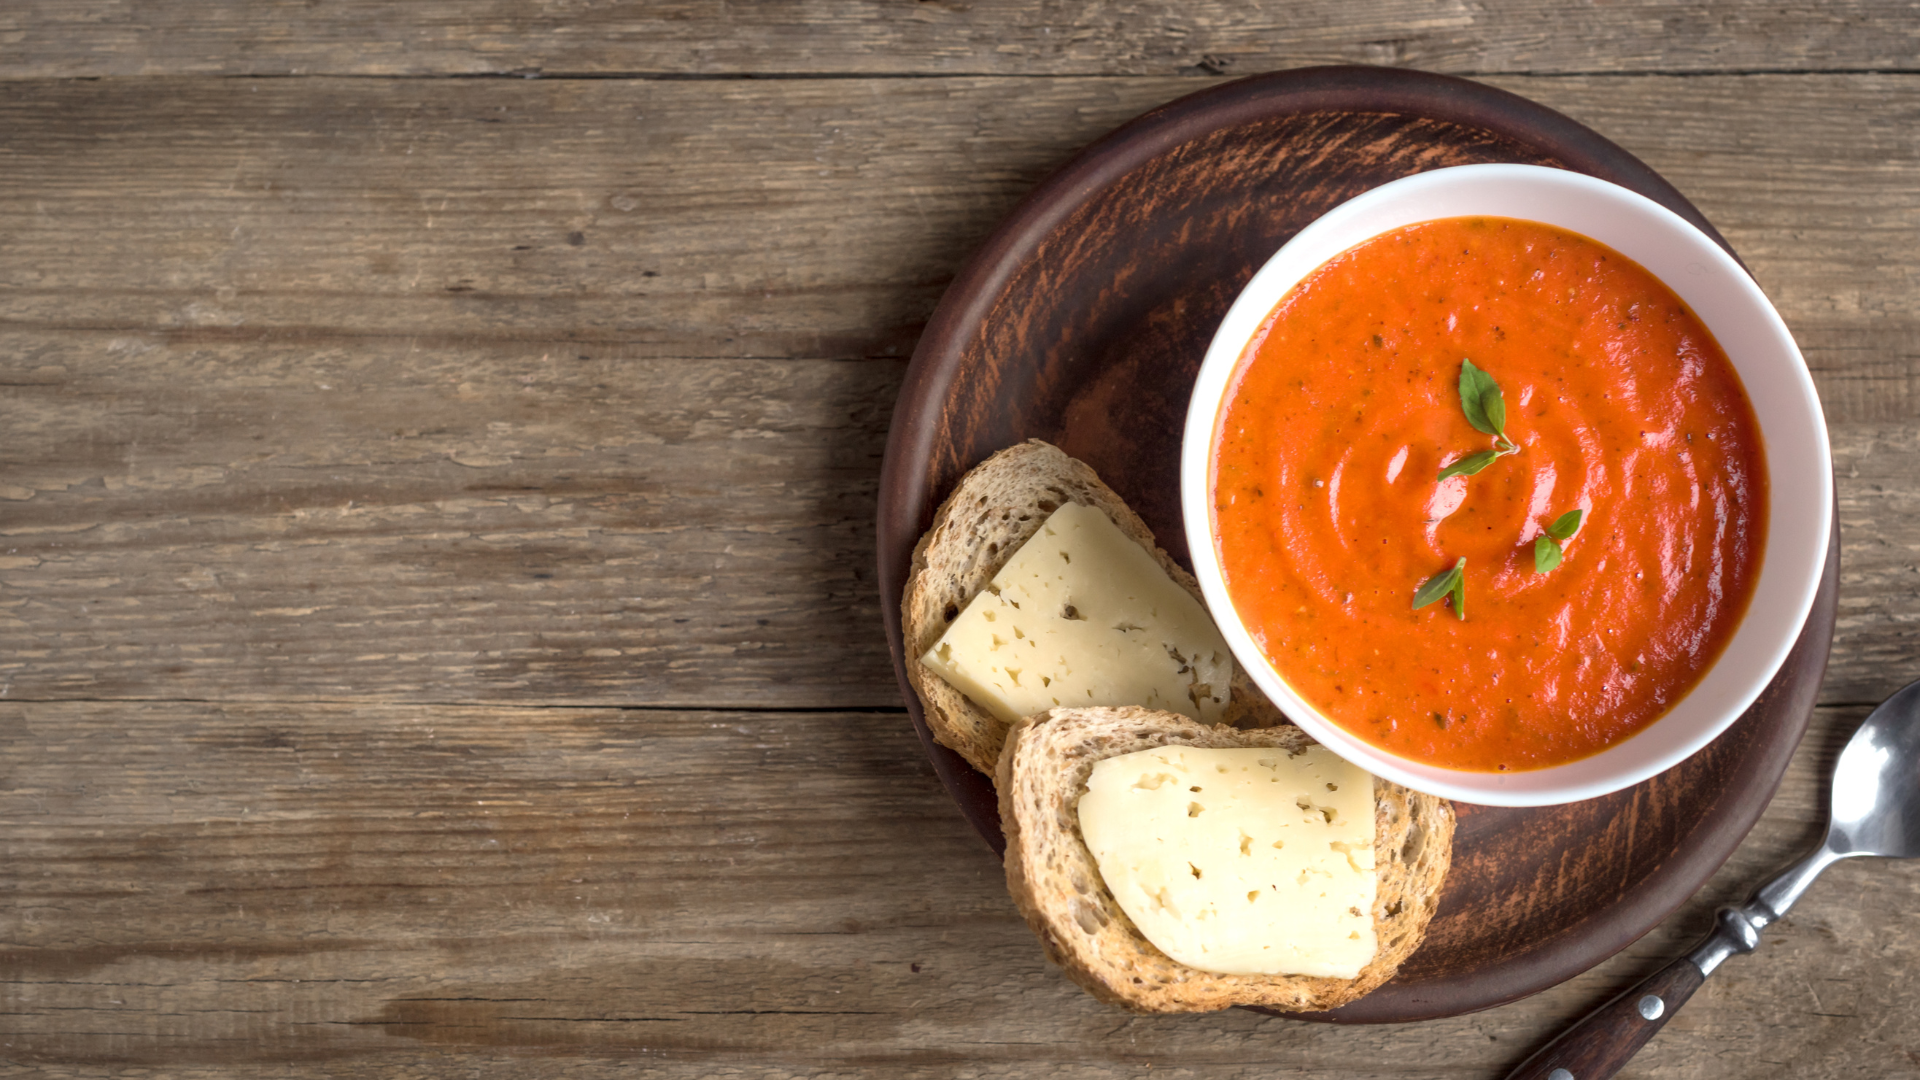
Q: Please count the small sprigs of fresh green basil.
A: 3